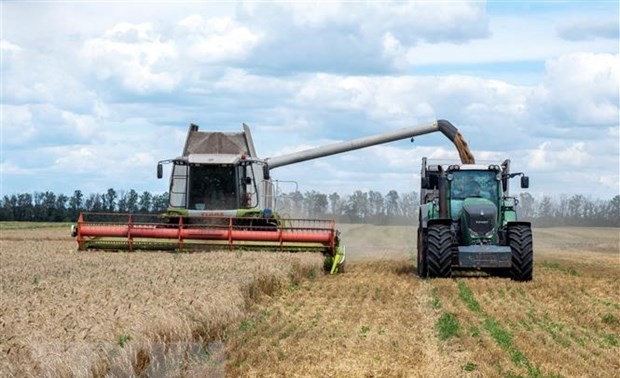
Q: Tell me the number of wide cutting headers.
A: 1